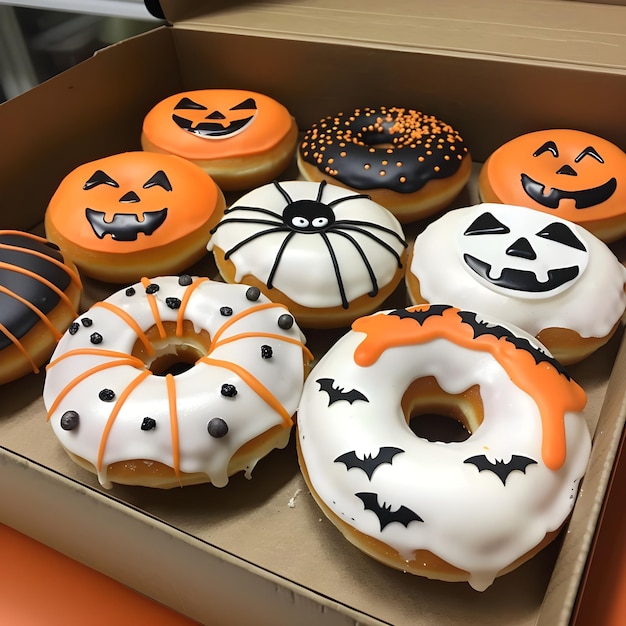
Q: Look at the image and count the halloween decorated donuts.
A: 9